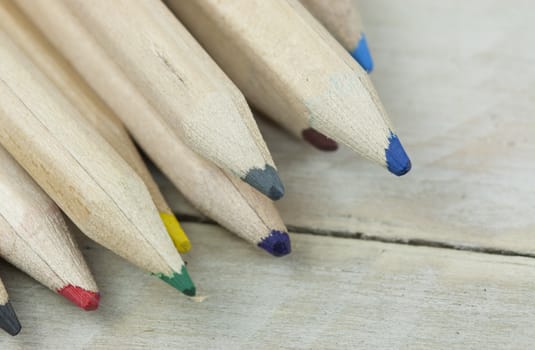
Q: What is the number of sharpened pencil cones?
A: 9